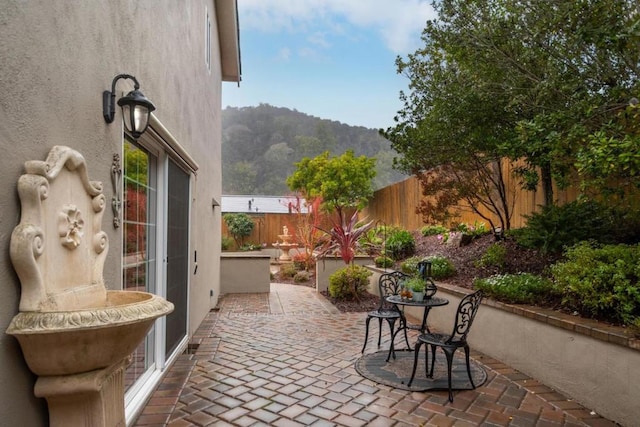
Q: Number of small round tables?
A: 1